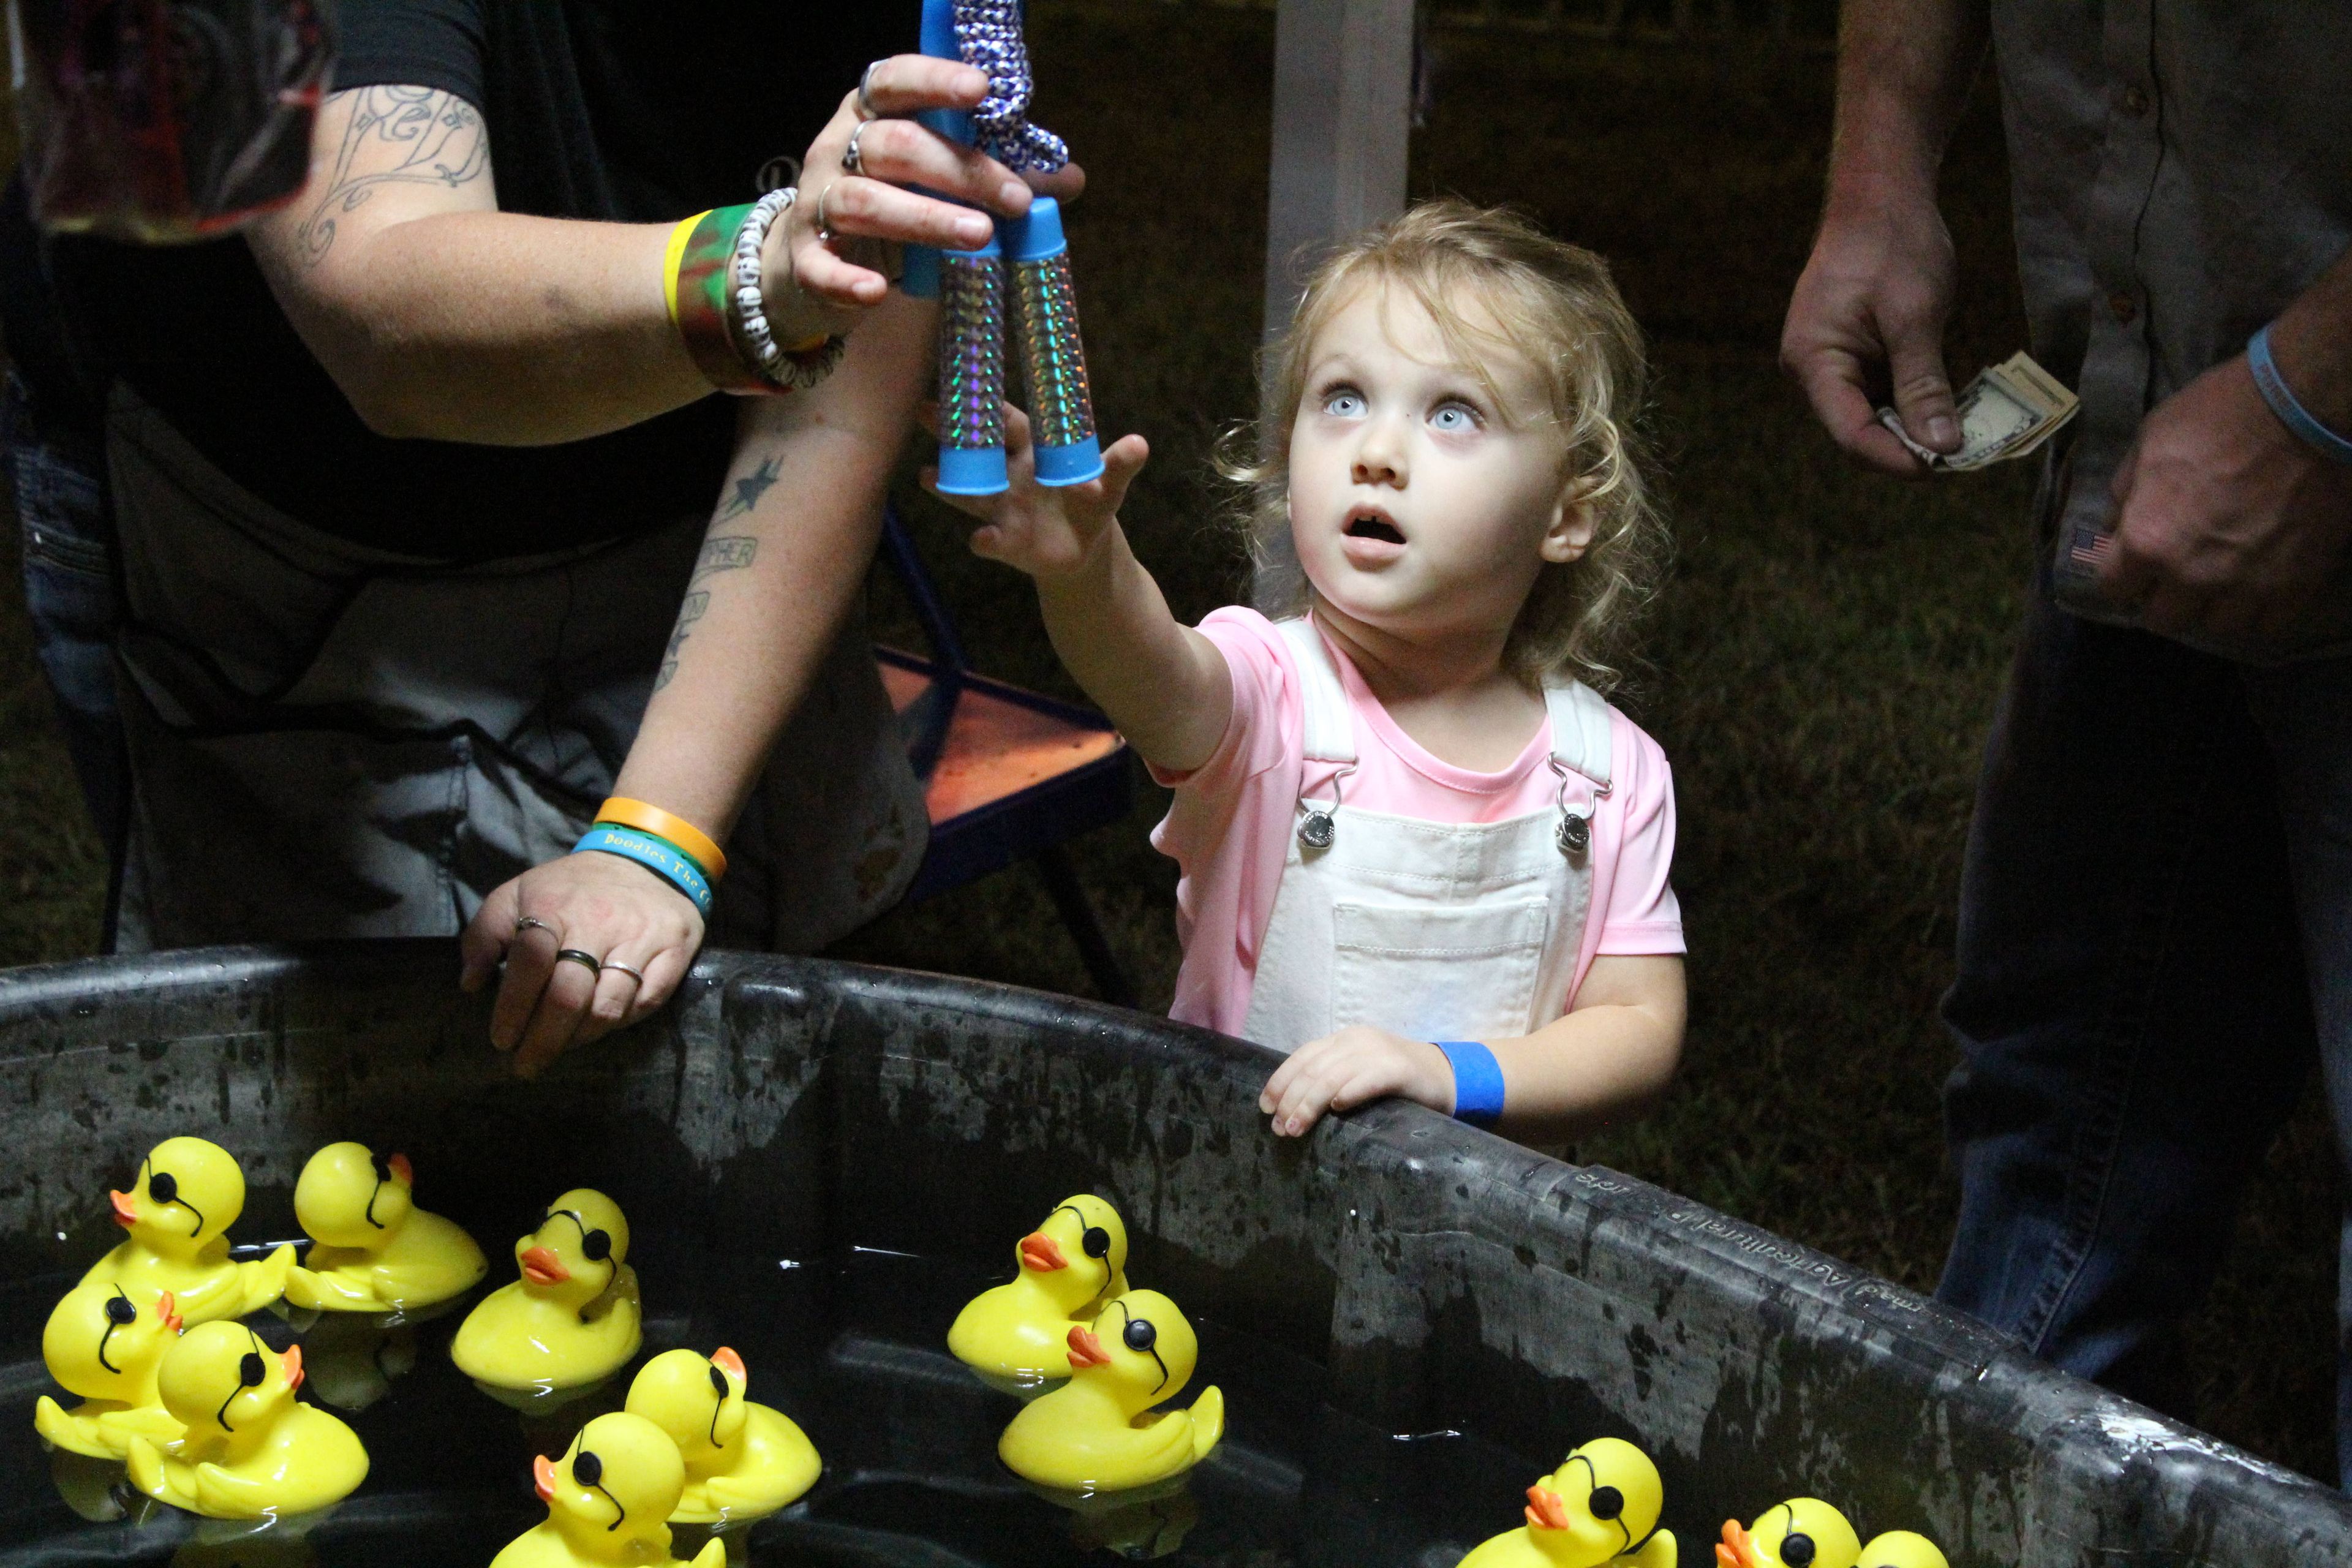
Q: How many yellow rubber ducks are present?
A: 12